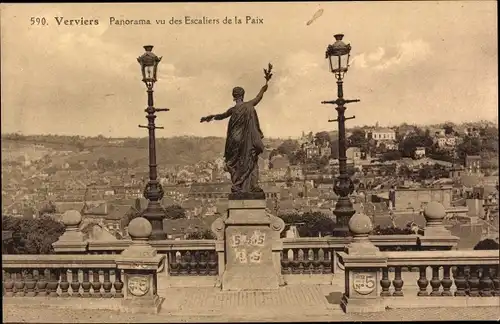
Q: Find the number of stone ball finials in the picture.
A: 4